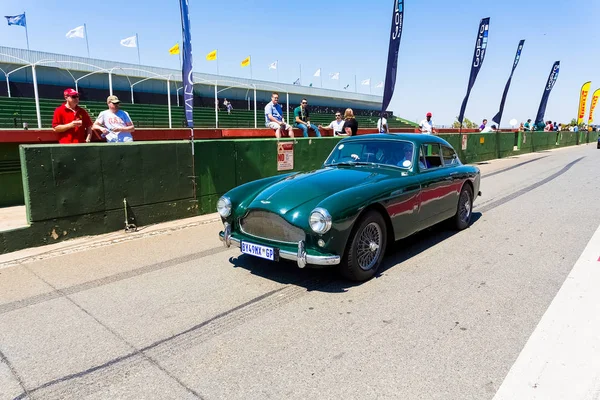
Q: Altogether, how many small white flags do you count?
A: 7